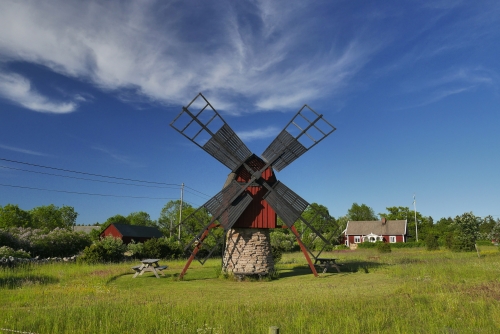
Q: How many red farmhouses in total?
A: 2